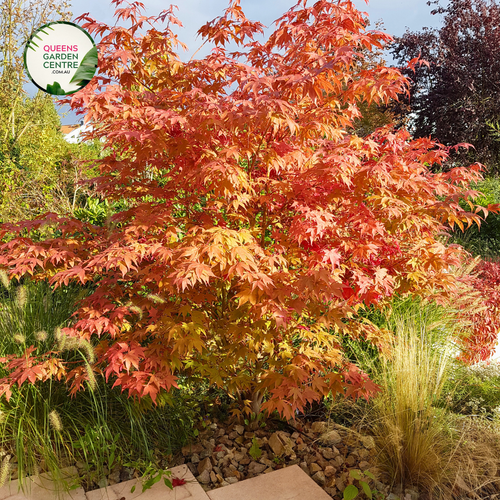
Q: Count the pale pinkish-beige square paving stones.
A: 3